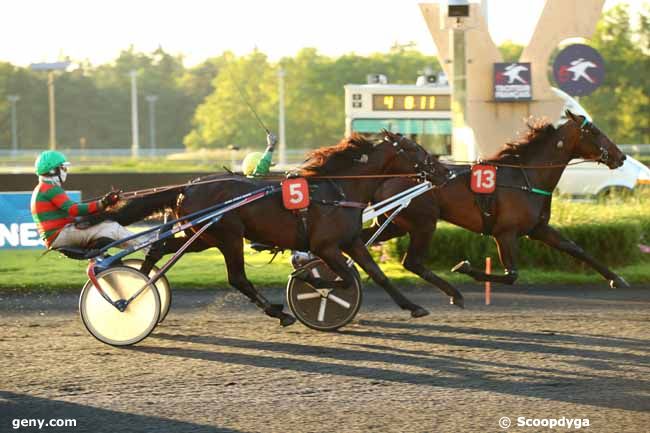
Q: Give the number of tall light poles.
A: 5